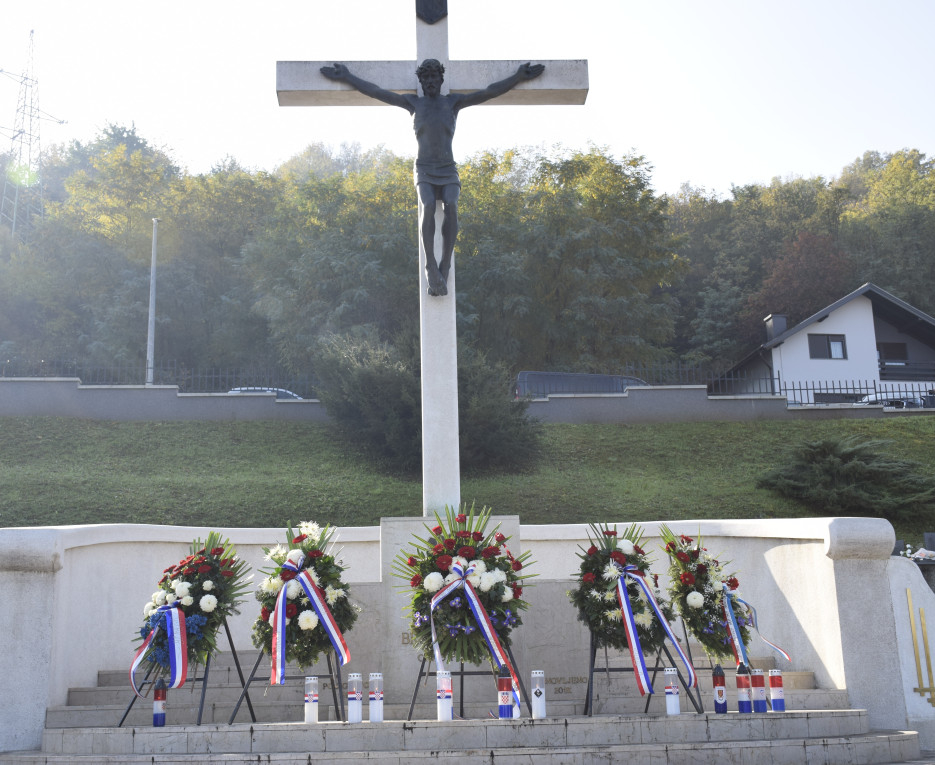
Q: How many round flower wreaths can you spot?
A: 5